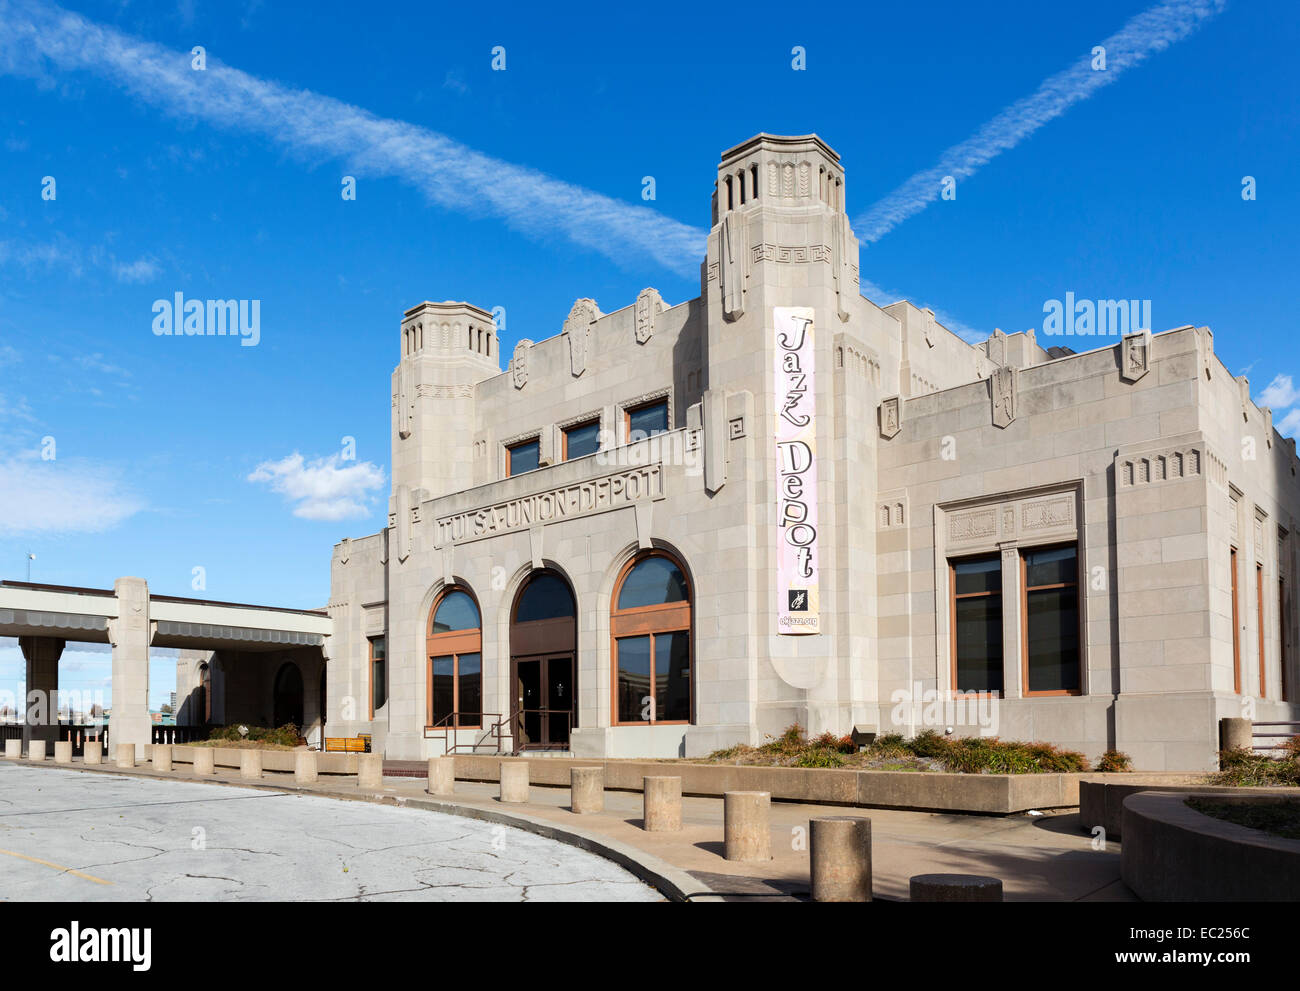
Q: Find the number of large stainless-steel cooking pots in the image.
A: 0